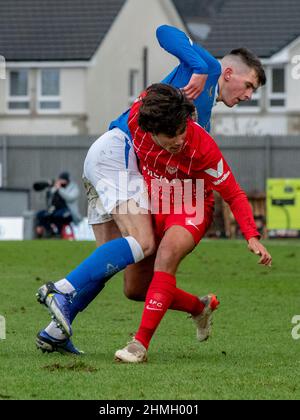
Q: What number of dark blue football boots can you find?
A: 2